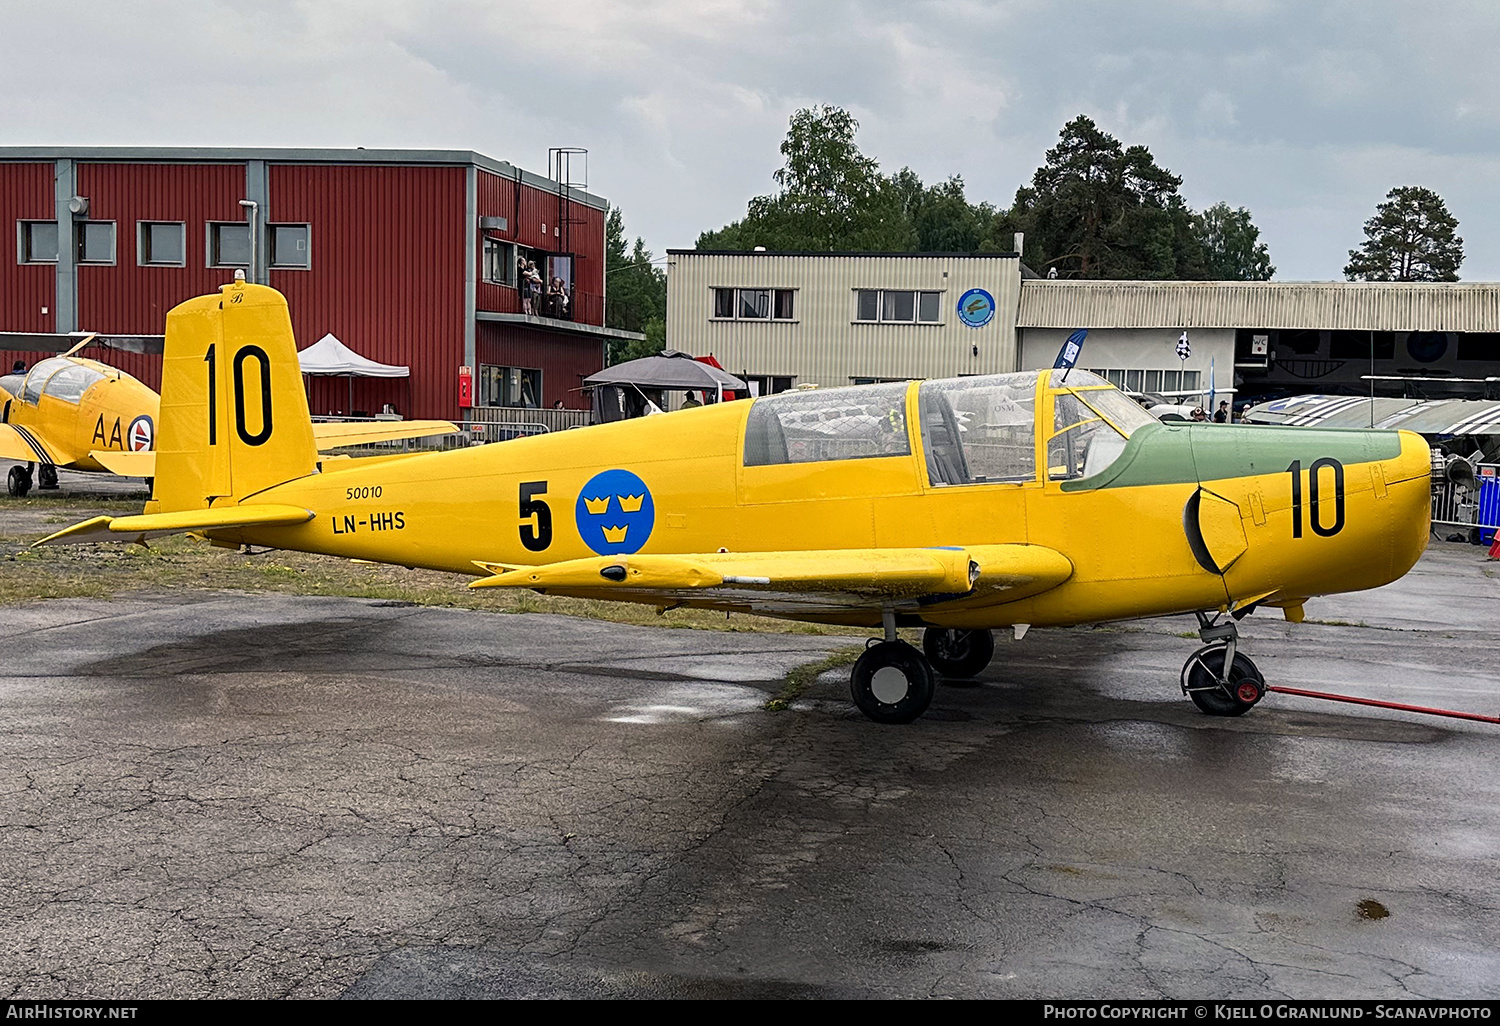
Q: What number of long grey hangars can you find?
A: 1